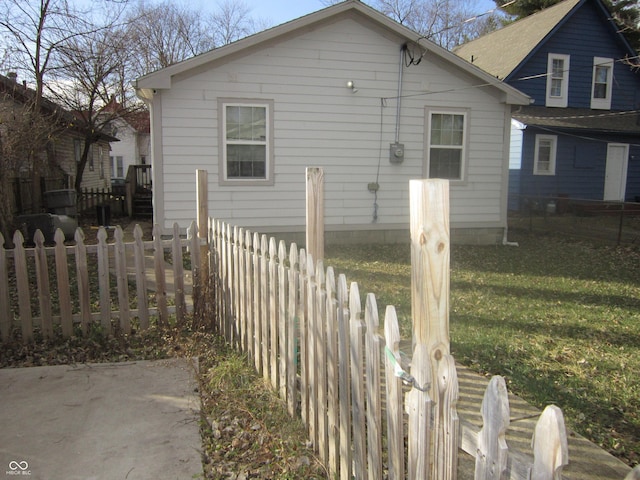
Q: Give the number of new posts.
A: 3